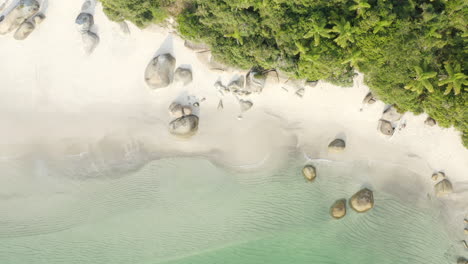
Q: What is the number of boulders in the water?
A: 3